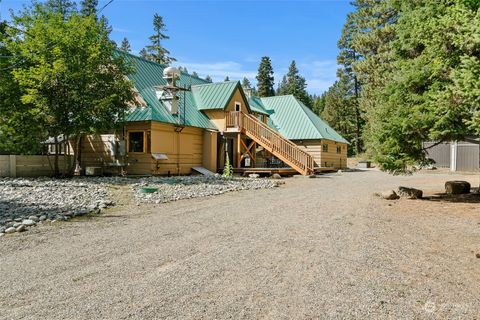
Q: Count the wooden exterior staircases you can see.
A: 1